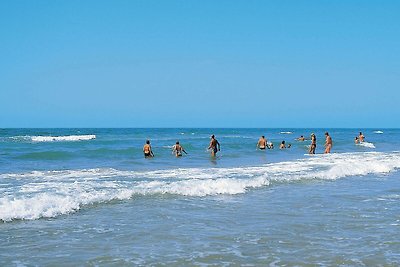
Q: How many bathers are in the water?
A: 11